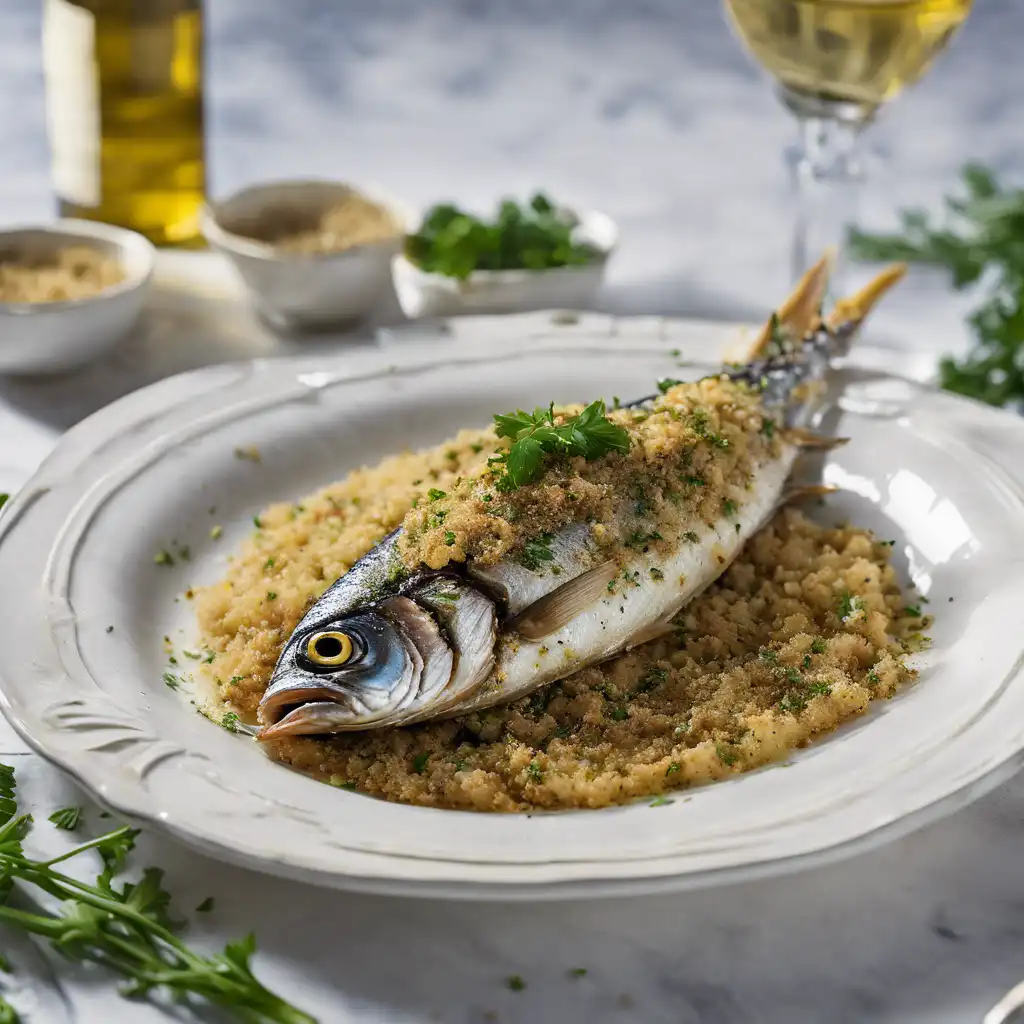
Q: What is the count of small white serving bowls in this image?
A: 3